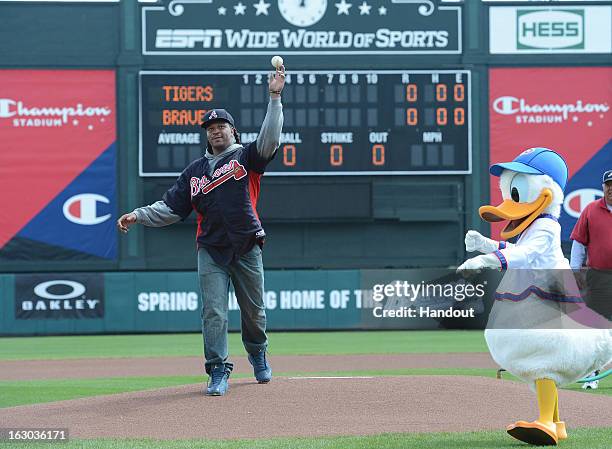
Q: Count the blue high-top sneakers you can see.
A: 2